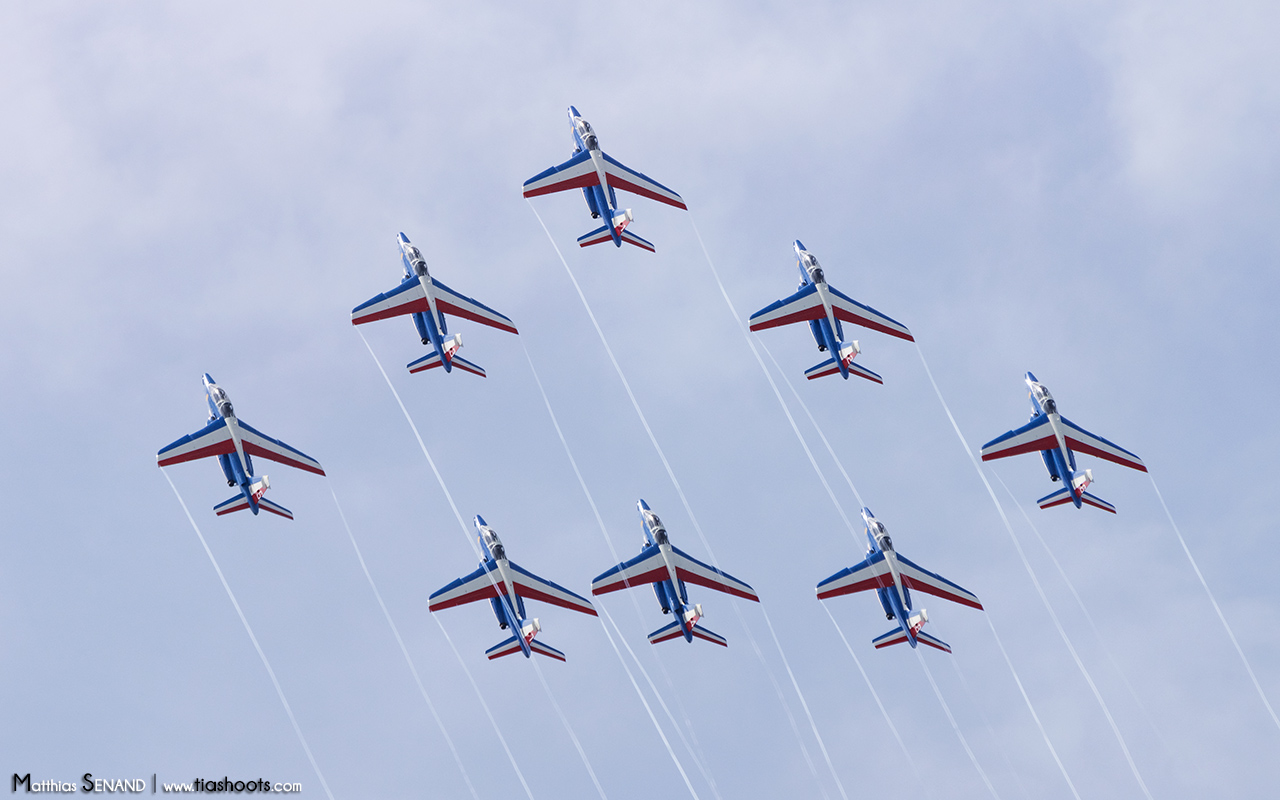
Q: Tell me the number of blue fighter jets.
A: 8